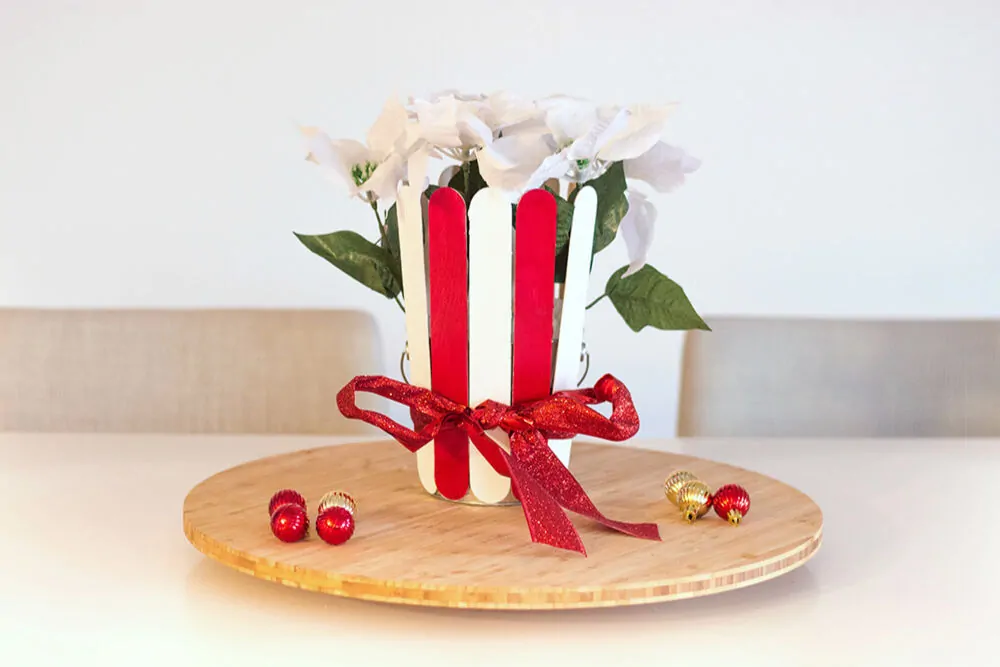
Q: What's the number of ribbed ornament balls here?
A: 7